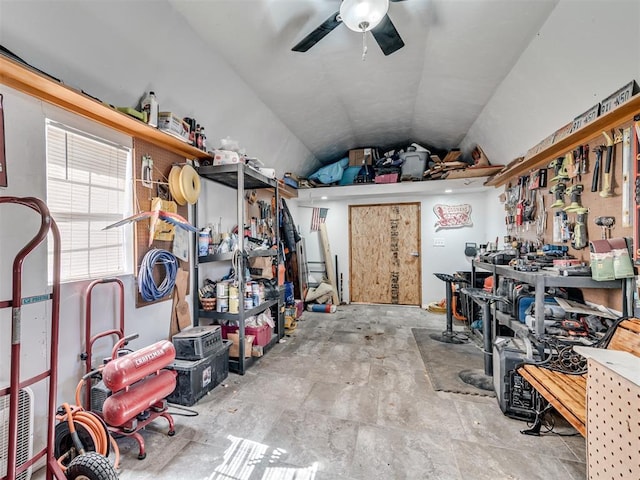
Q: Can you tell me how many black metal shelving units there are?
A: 2